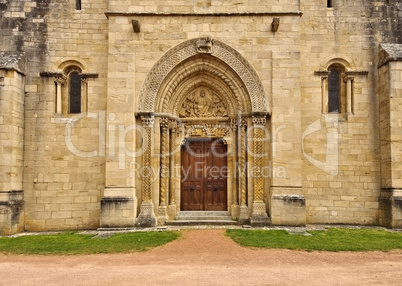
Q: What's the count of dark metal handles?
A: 2